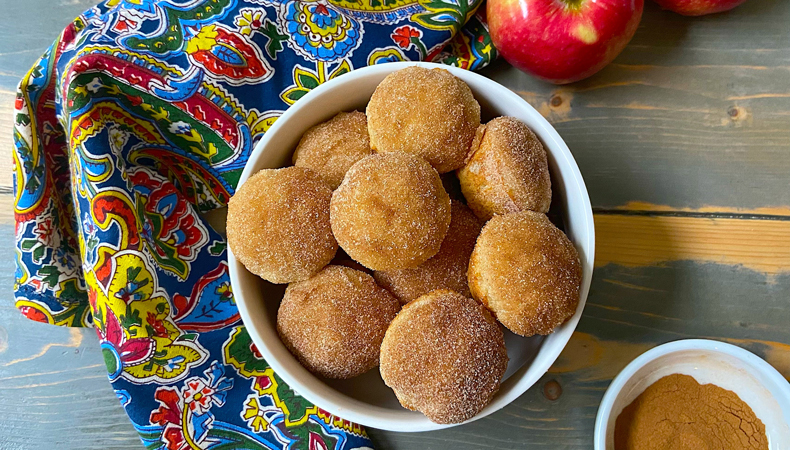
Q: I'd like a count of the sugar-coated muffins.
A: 9